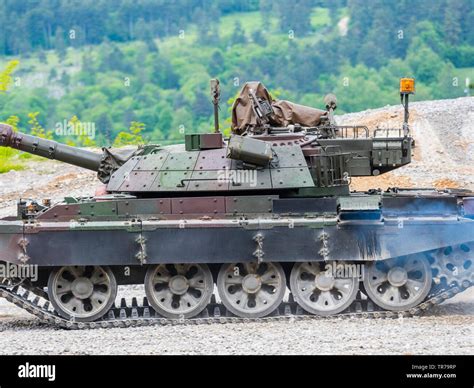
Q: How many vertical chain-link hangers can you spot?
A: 4